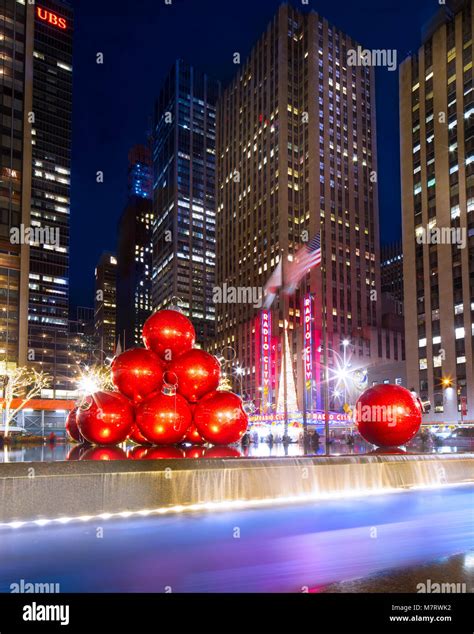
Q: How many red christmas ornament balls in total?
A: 10